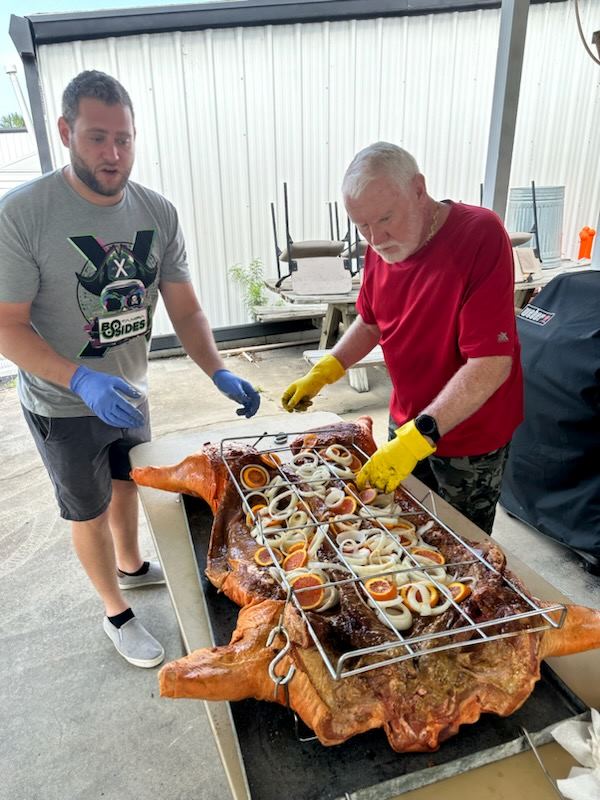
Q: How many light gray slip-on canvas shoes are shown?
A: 2